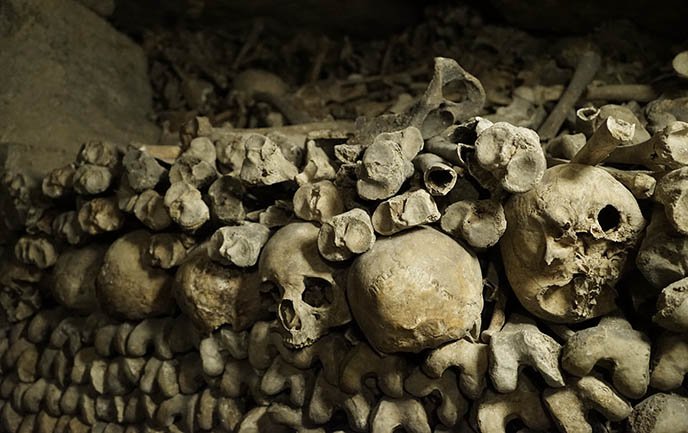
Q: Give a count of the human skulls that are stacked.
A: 6